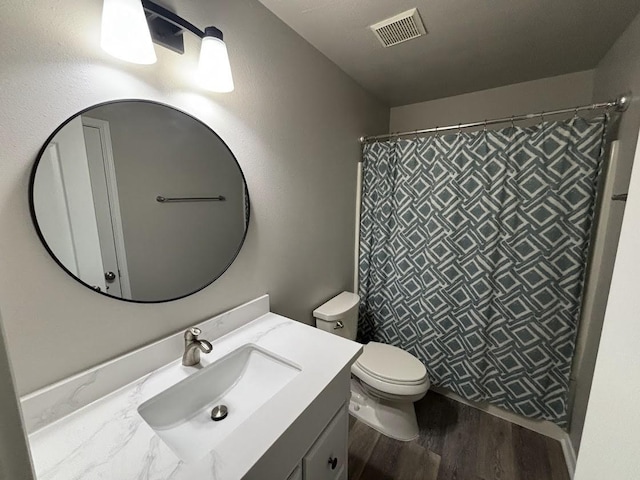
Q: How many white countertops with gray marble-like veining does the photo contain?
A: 1